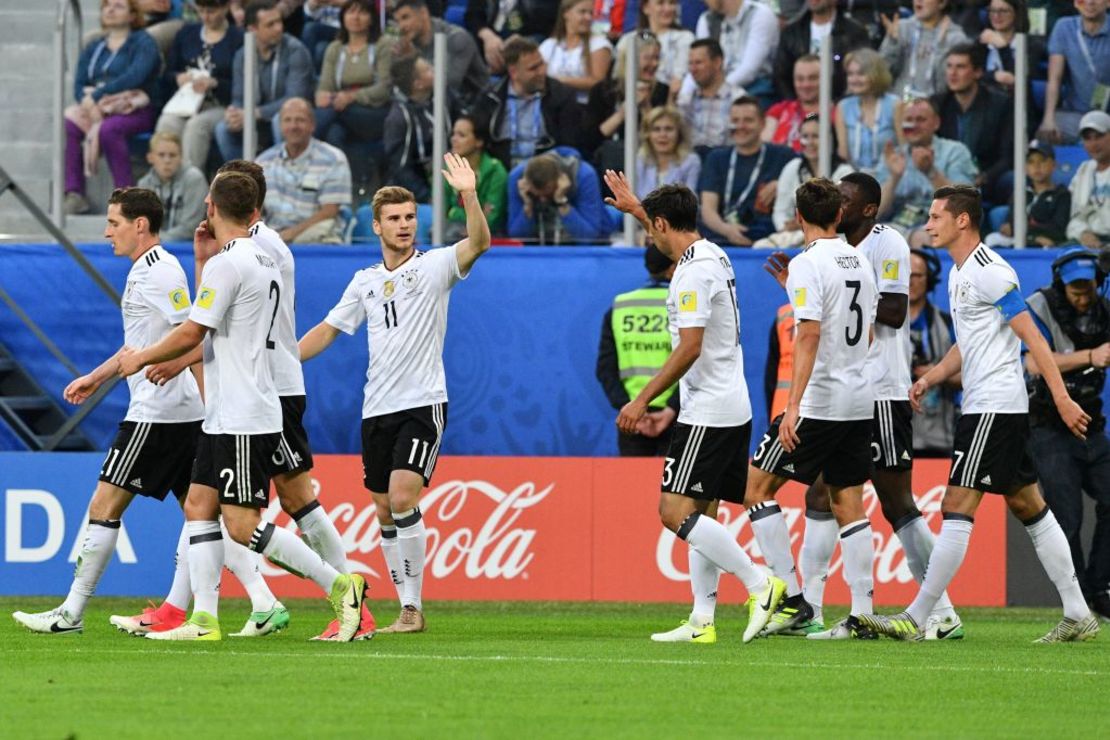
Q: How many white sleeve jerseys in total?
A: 8